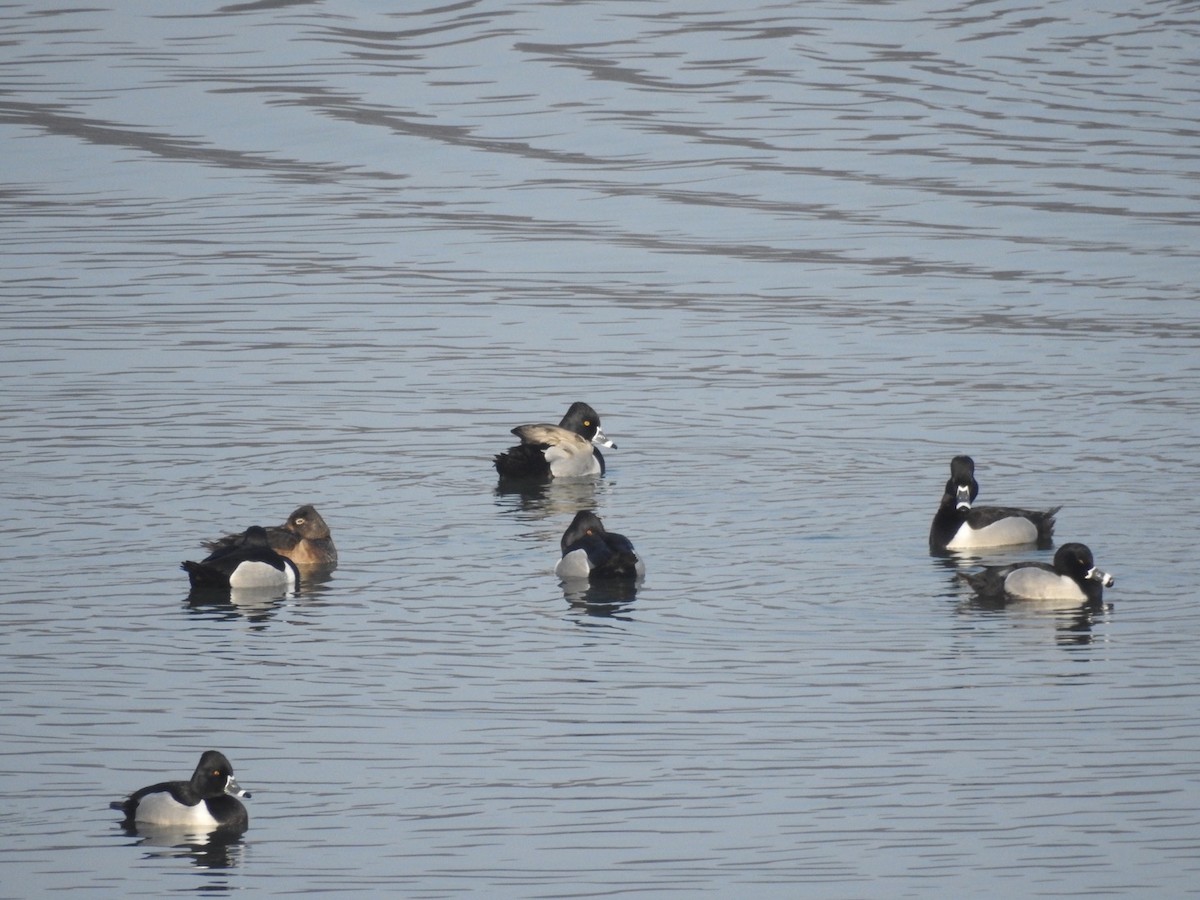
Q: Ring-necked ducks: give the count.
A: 7